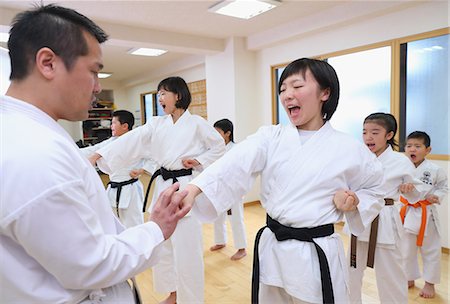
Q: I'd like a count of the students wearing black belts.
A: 3